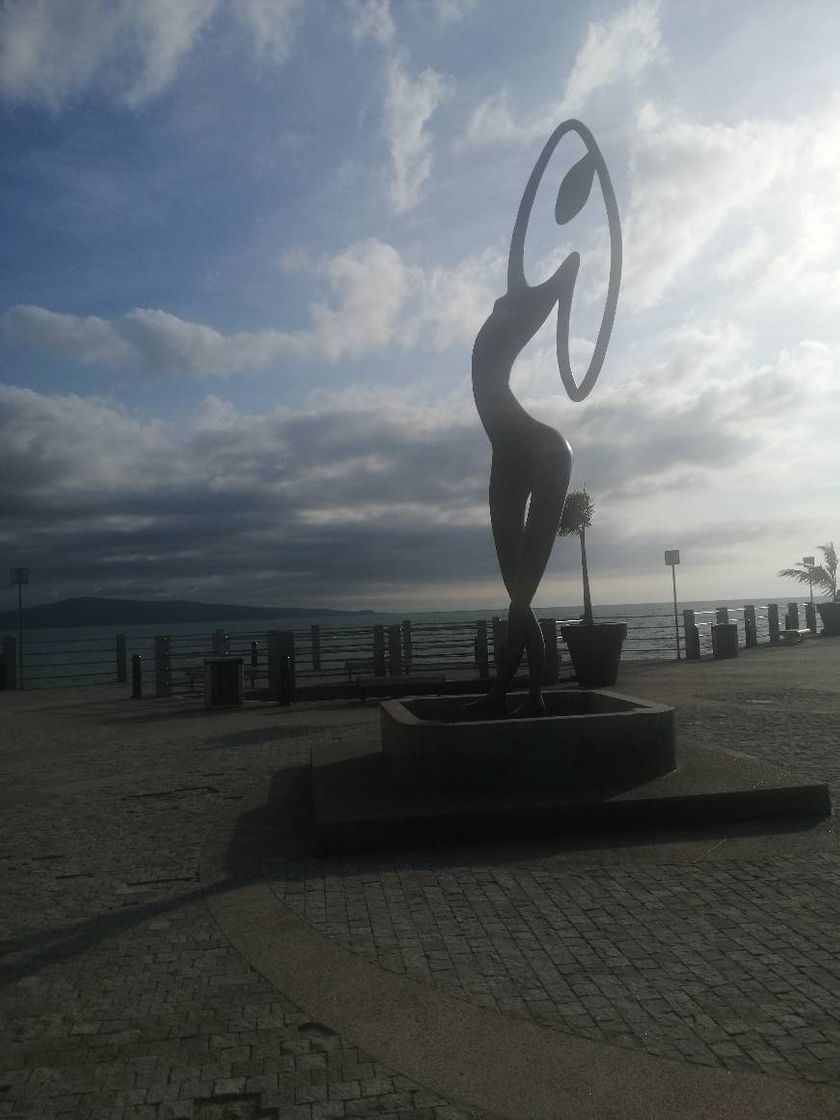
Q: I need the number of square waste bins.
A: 2